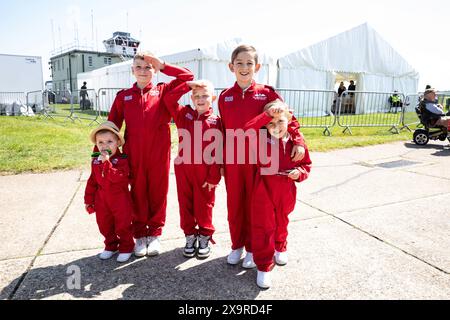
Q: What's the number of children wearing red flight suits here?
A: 5